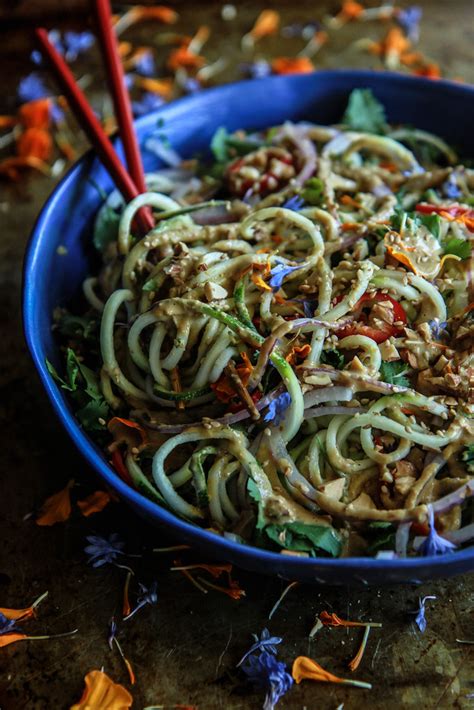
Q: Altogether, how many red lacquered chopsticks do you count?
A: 2